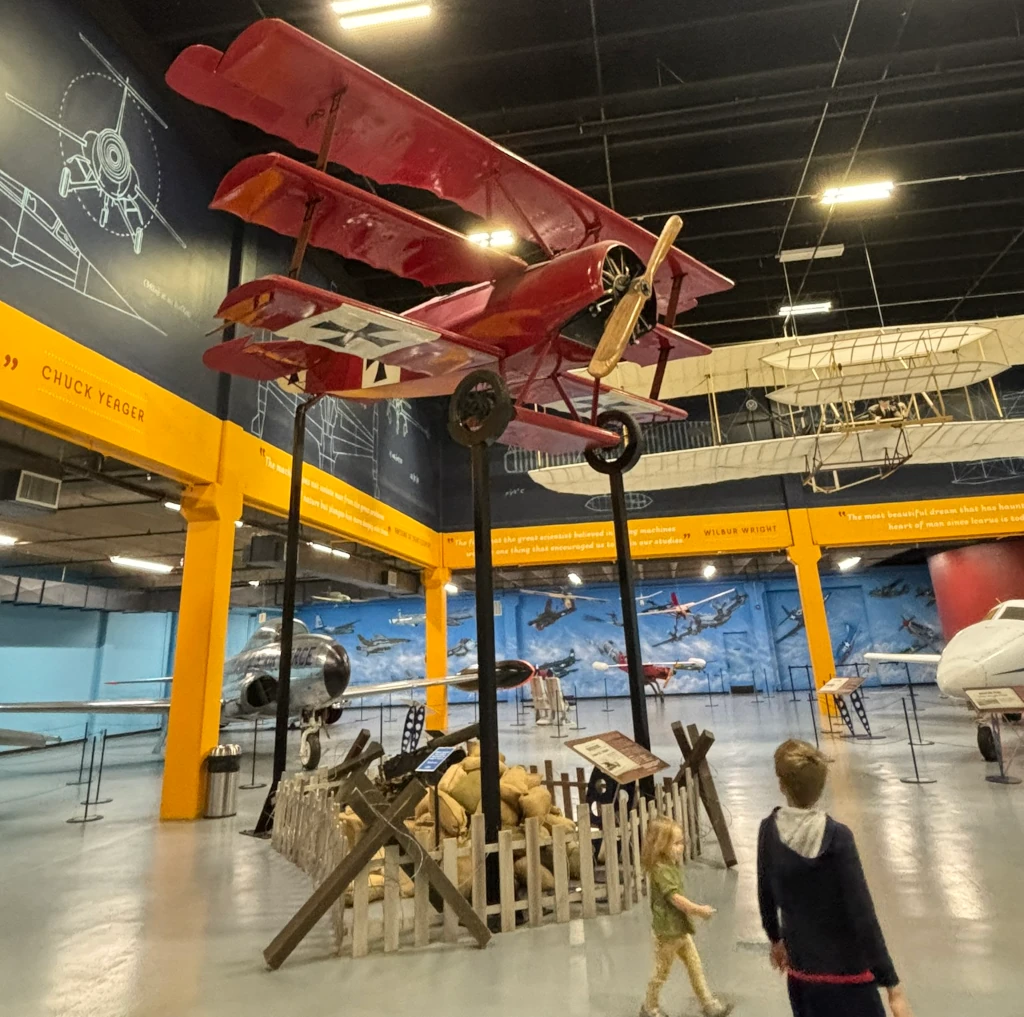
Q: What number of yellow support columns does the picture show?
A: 3